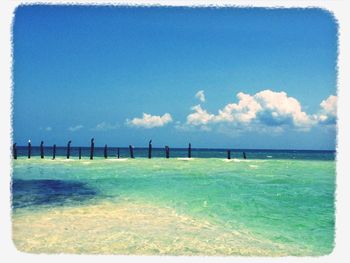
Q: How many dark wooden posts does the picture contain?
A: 15